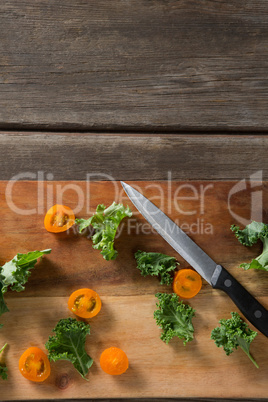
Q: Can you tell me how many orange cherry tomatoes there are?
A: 5